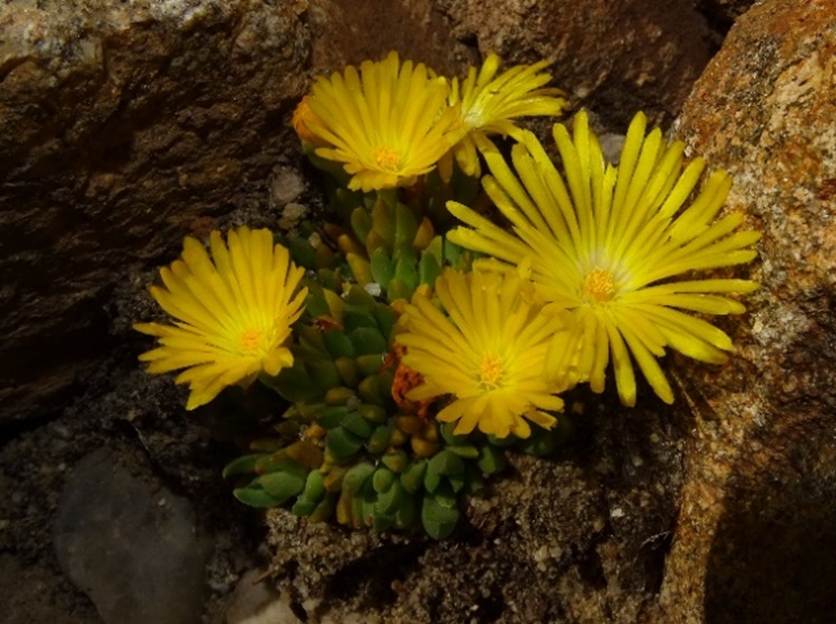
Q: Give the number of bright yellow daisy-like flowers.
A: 5